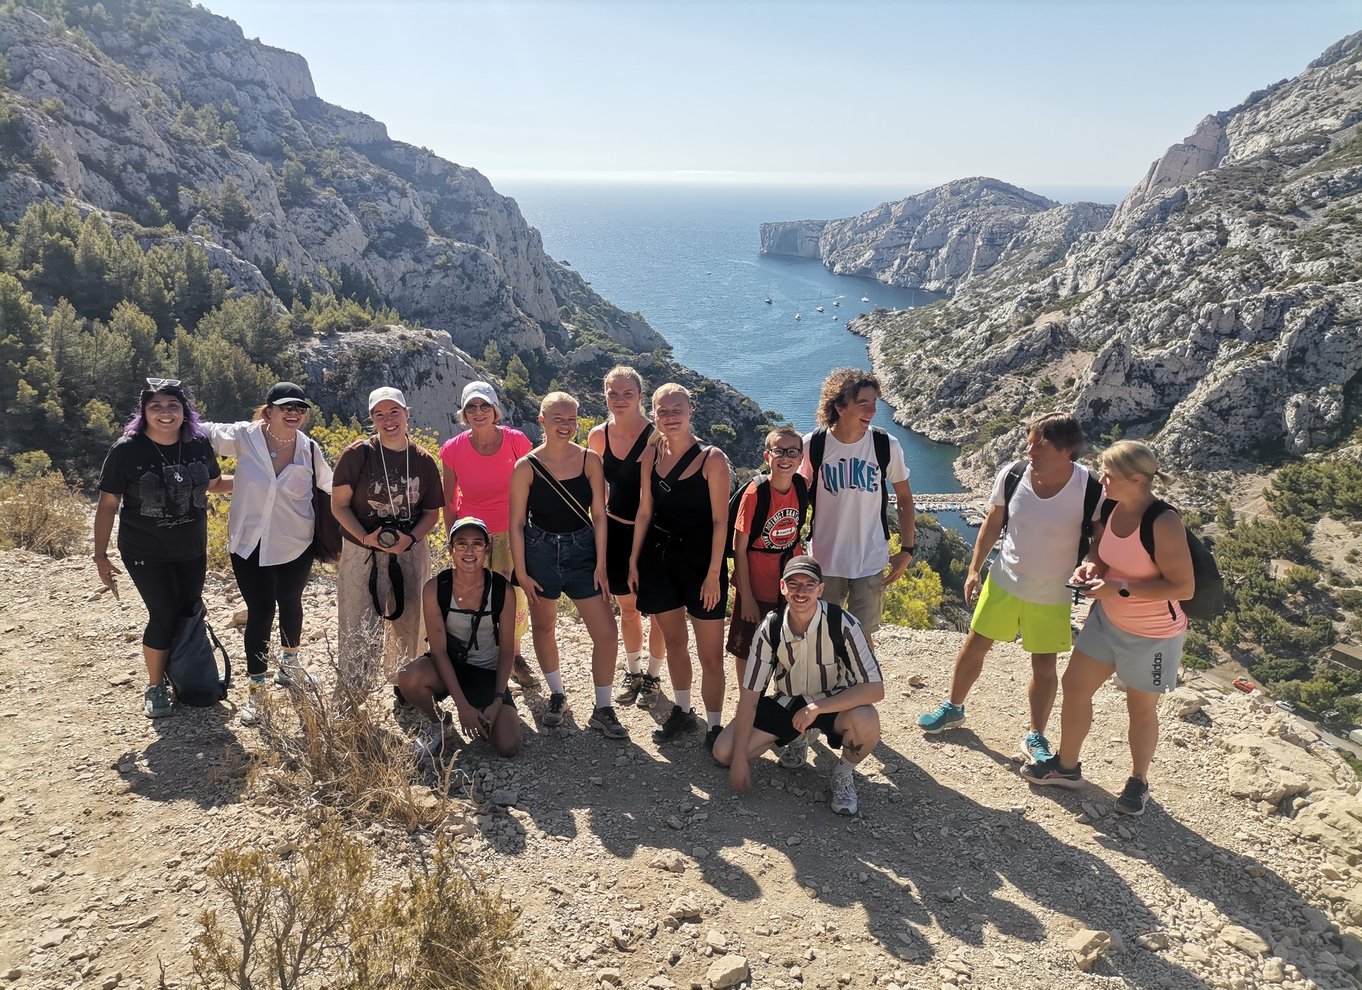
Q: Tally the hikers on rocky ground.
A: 13